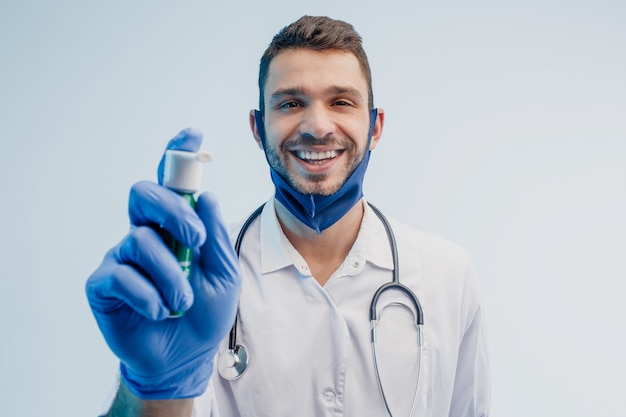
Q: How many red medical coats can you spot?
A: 0